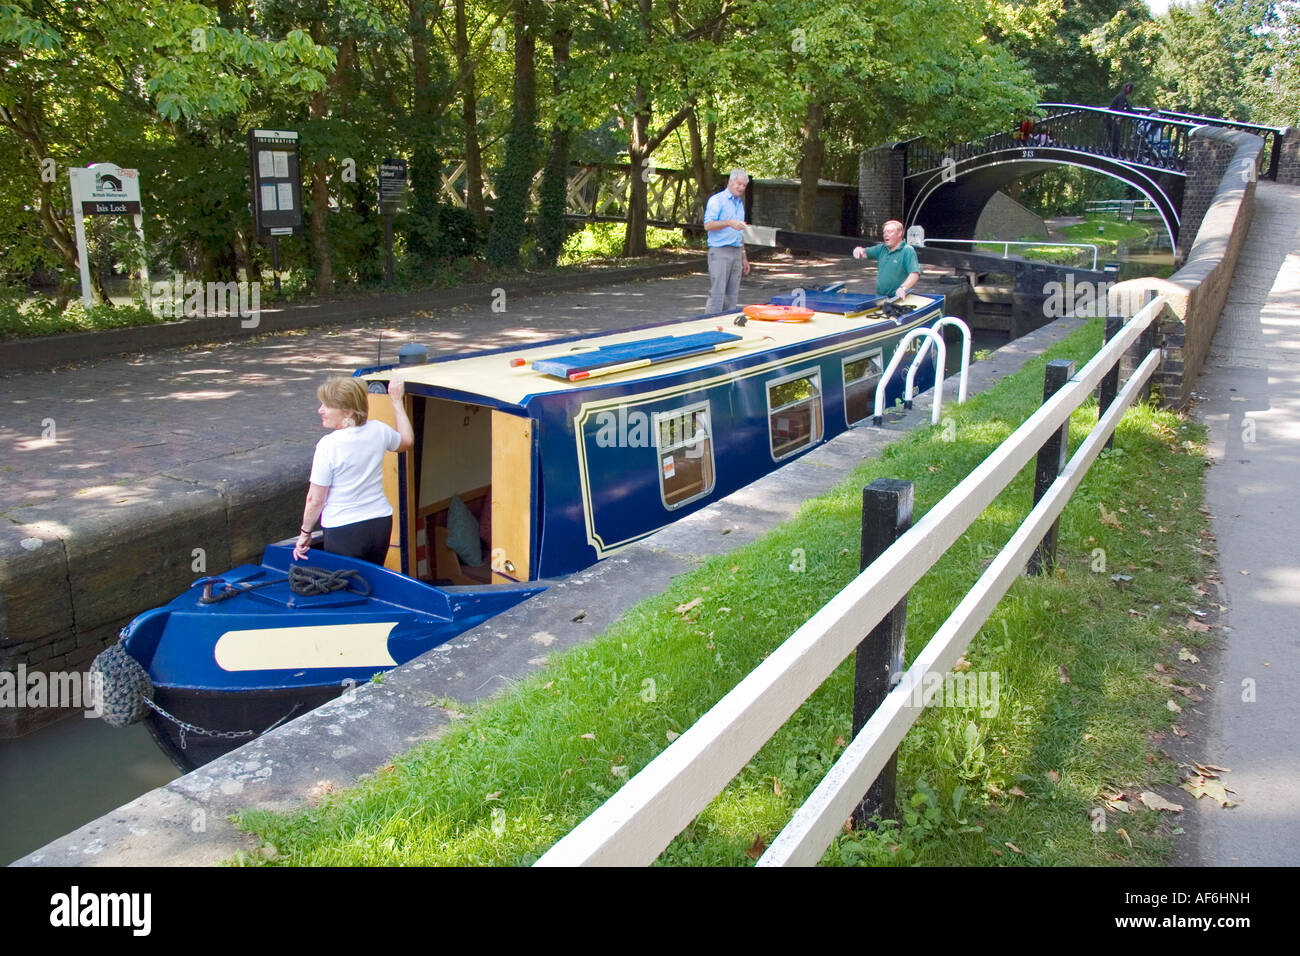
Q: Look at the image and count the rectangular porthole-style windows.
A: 3